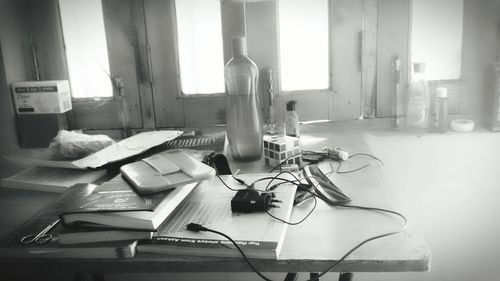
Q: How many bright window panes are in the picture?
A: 4